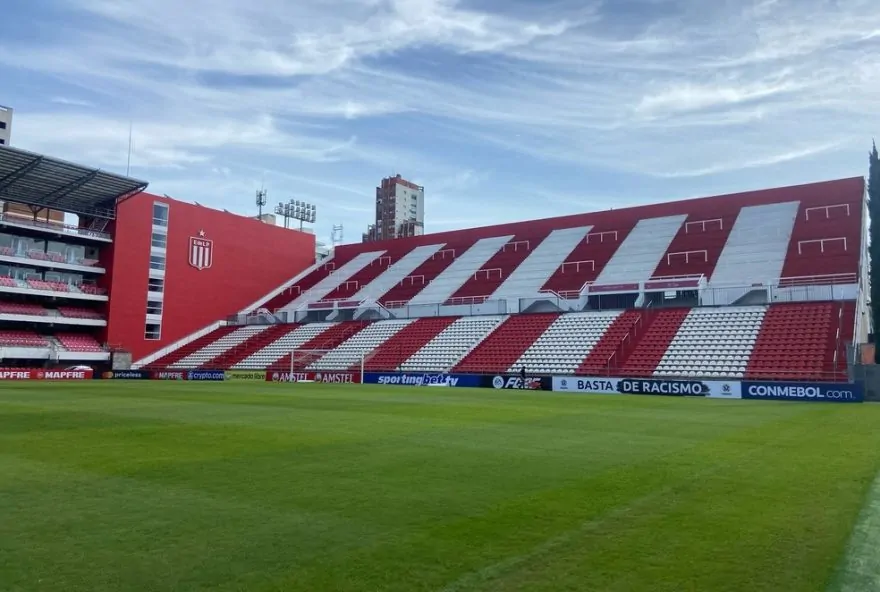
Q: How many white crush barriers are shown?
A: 14